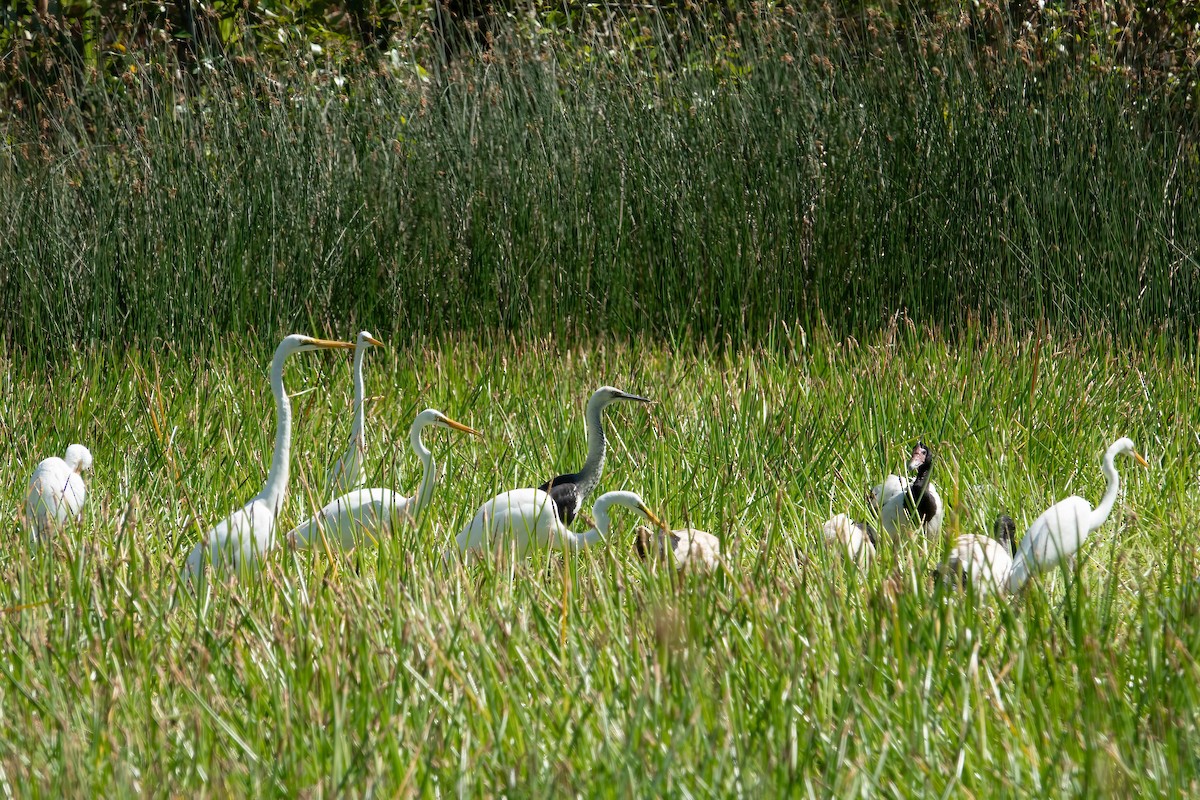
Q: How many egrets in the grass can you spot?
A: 6